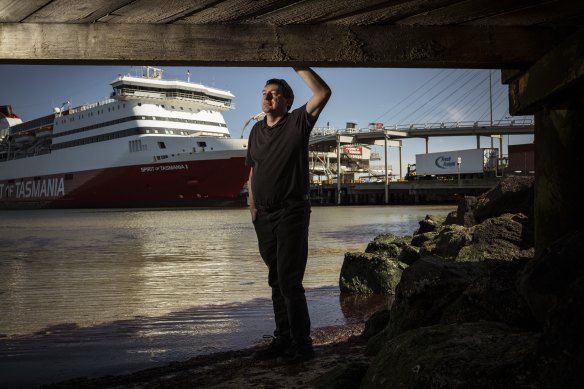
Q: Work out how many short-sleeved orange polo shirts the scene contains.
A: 0